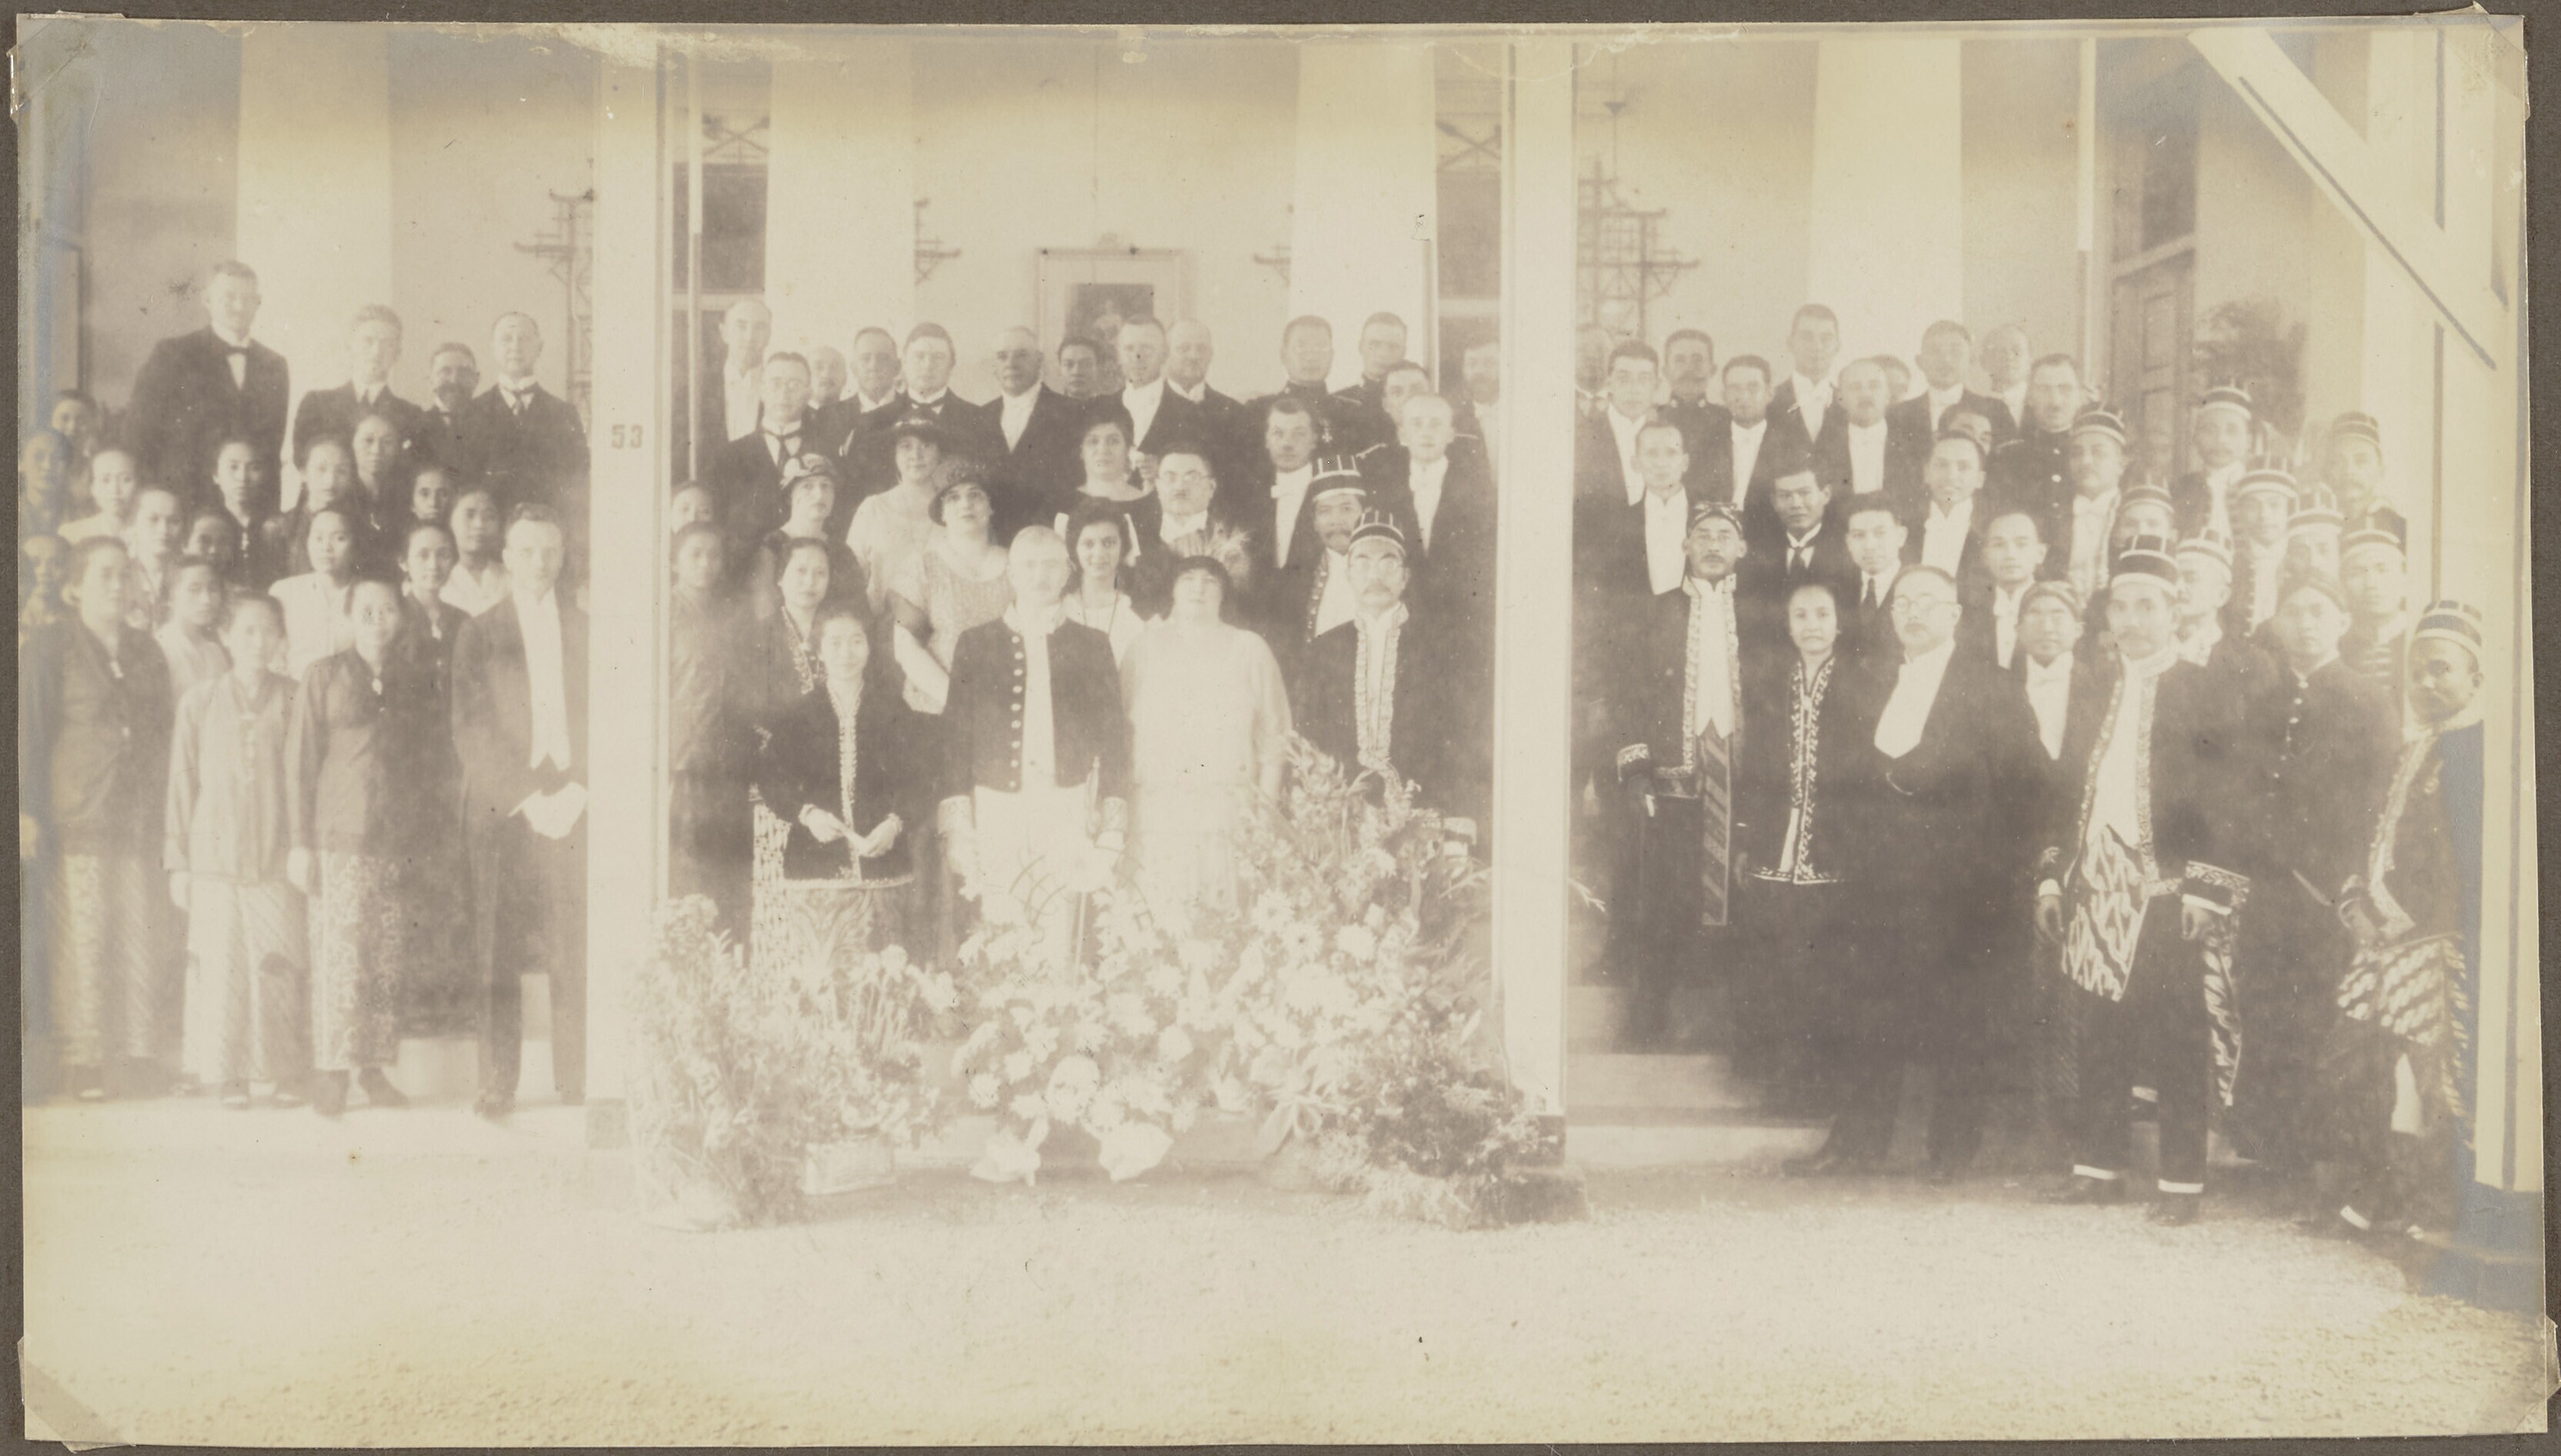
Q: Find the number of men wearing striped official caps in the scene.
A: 12